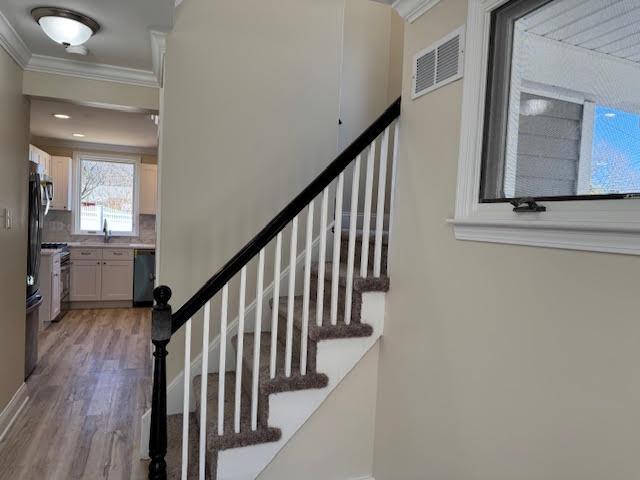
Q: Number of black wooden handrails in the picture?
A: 1